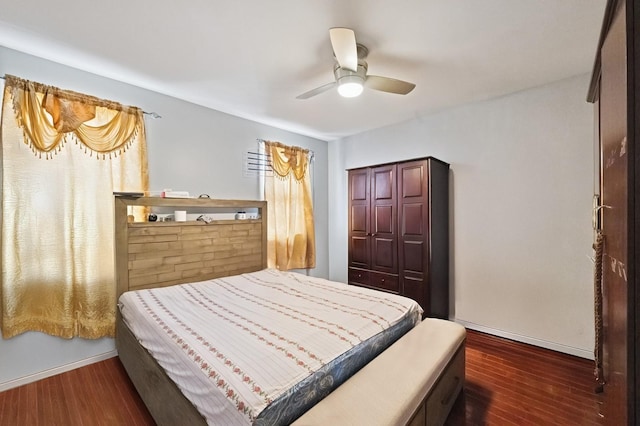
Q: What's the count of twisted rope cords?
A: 1